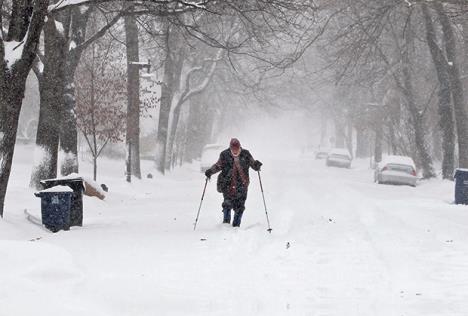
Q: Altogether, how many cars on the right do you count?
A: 3